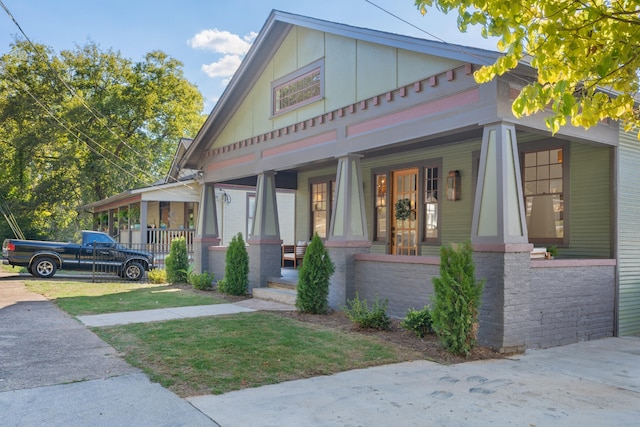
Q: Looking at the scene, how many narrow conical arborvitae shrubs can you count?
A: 4